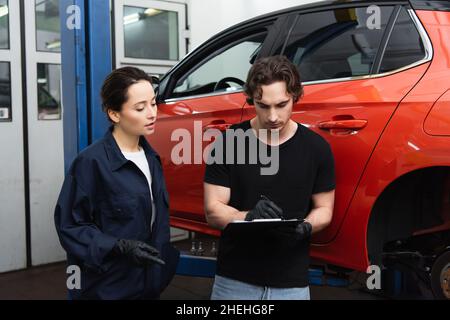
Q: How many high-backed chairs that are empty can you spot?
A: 0